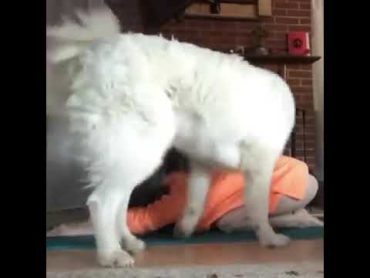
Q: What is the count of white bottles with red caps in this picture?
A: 0